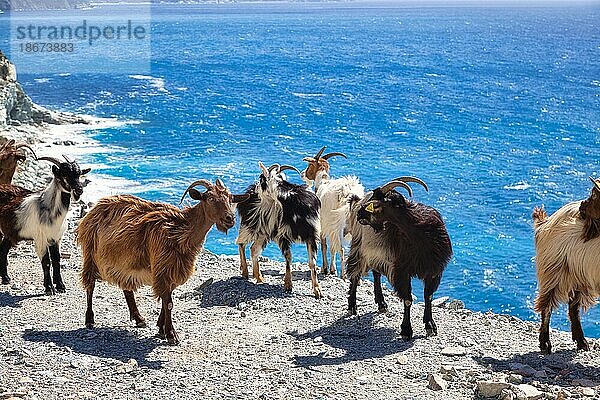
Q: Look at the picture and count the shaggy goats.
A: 7